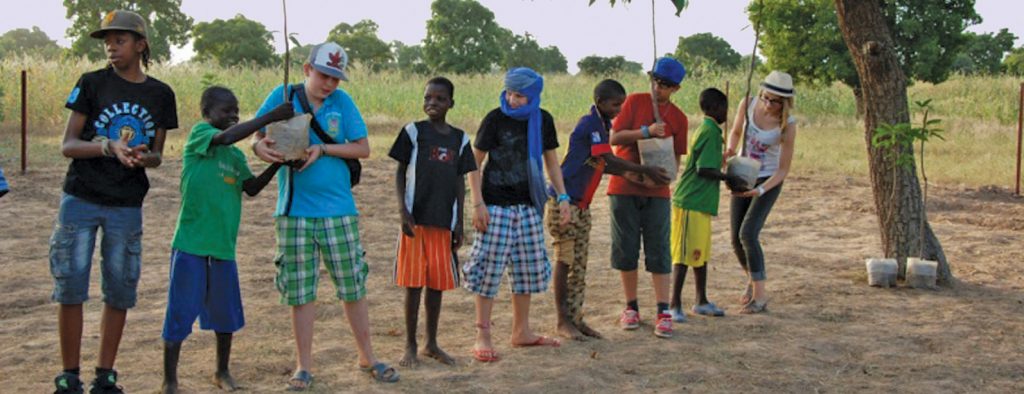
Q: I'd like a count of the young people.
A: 9